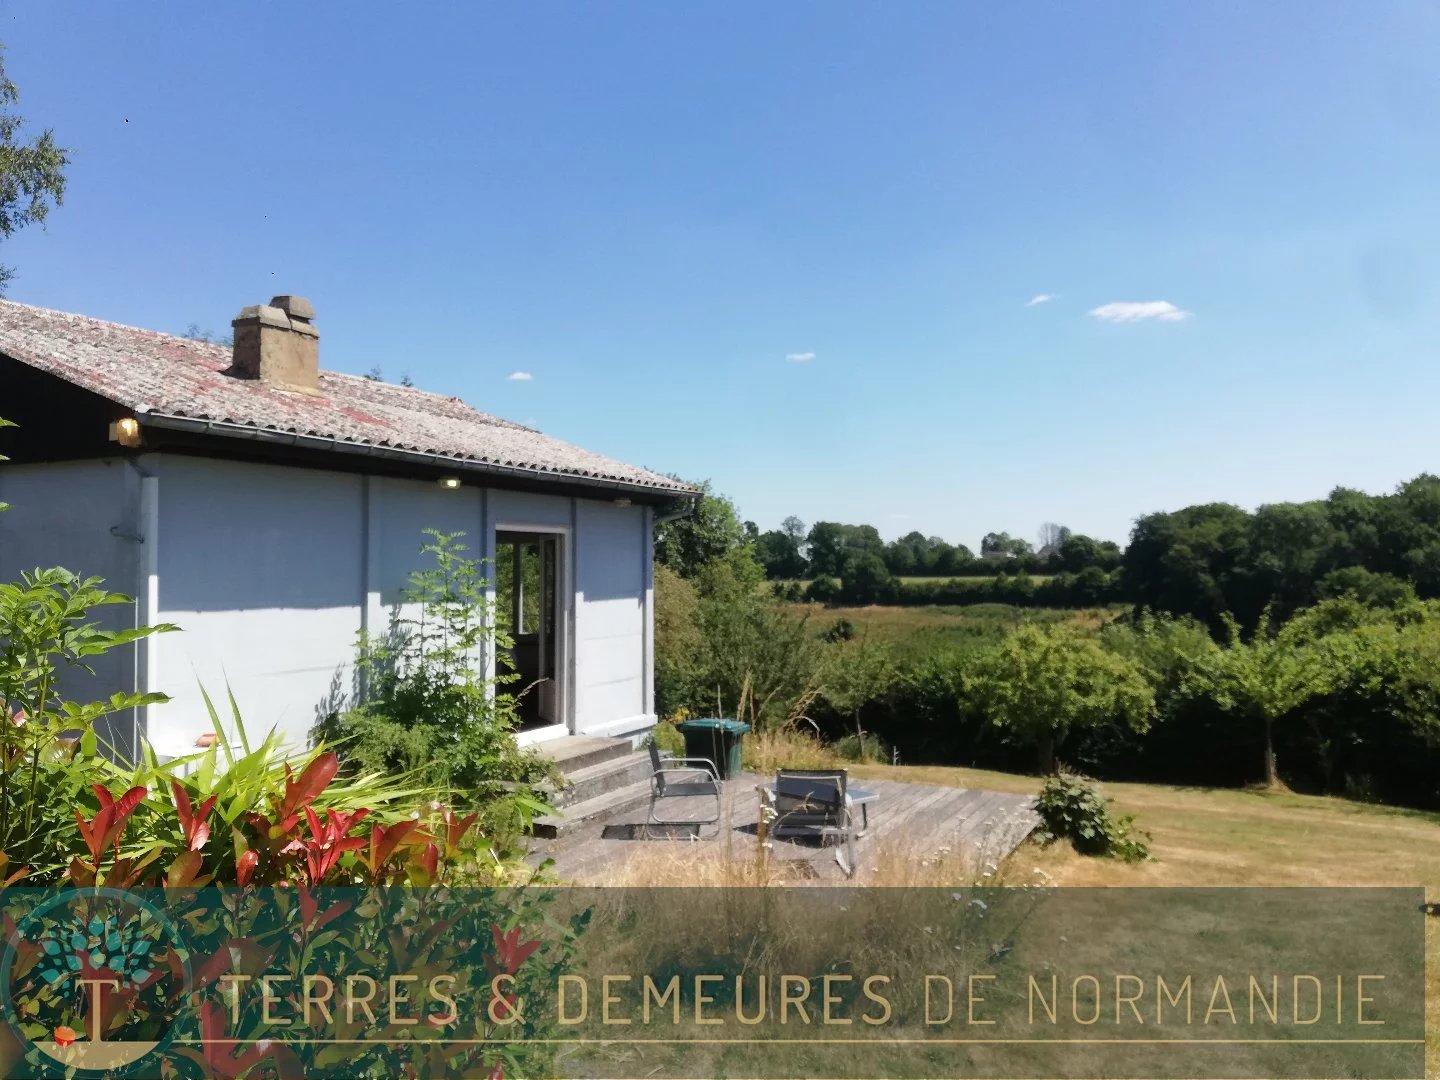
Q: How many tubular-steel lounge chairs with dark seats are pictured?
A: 2